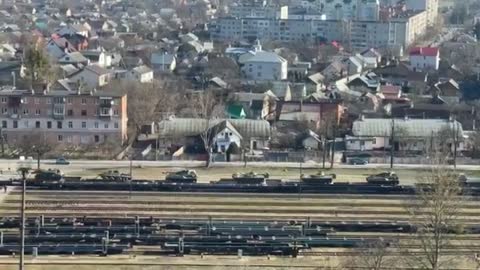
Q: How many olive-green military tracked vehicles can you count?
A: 6